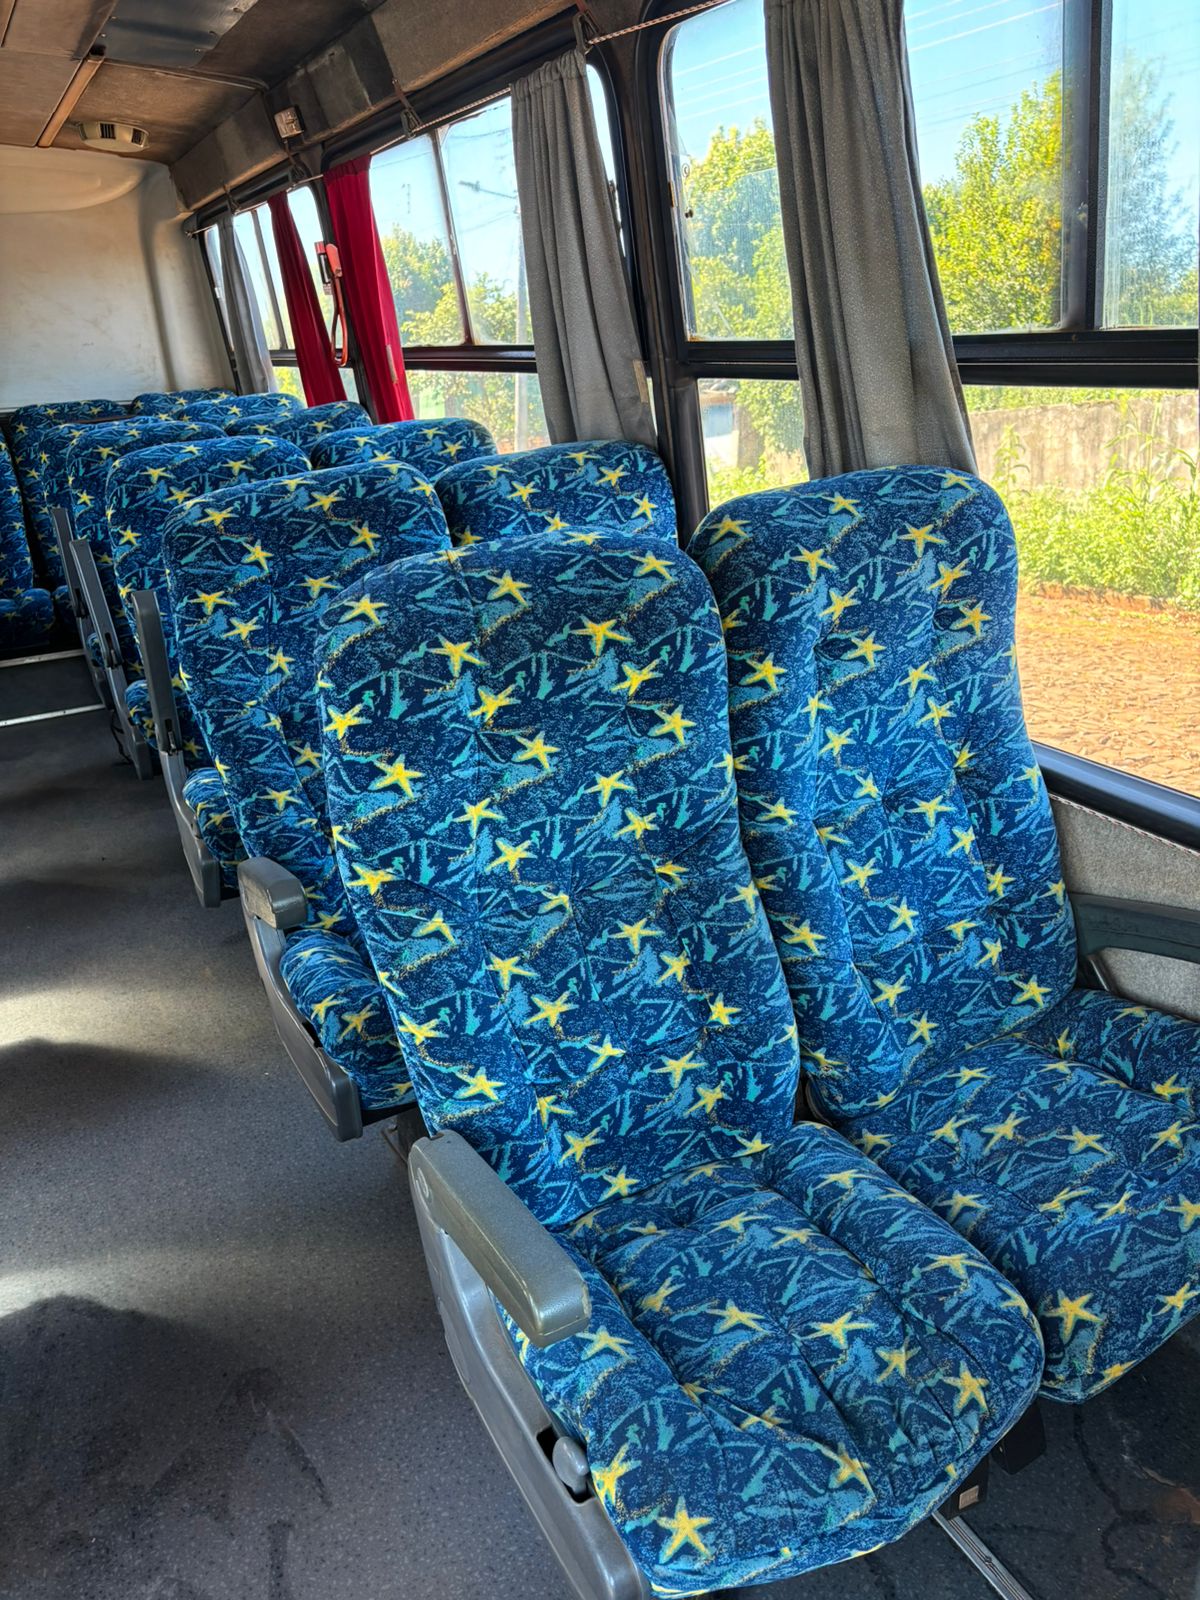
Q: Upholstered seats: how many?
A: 13